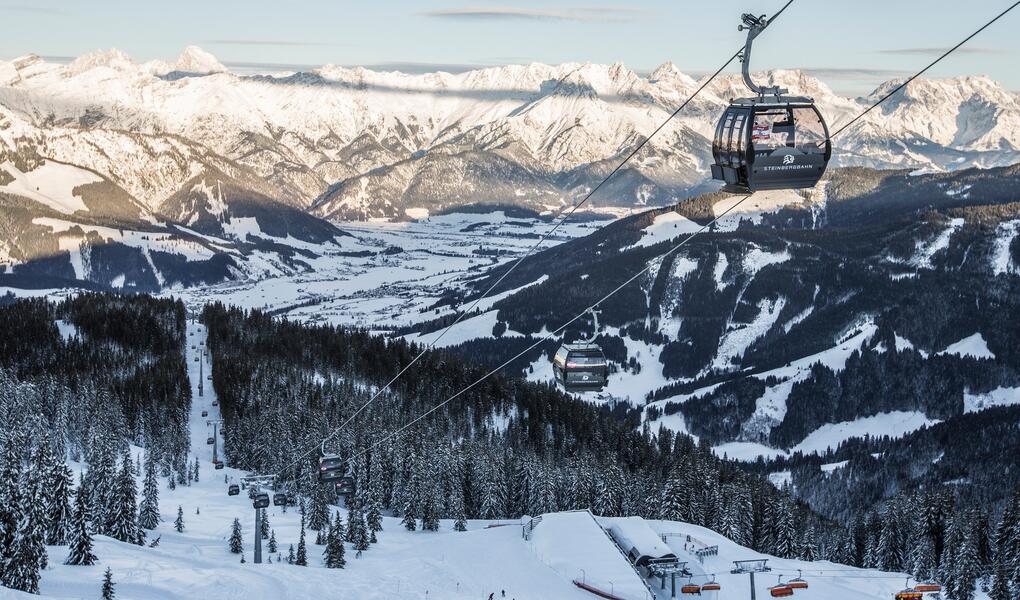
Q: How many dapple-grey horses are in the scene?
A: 0